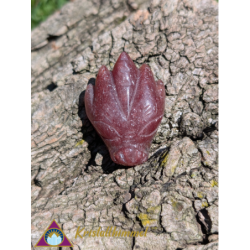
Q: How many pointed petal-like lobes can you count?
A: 5